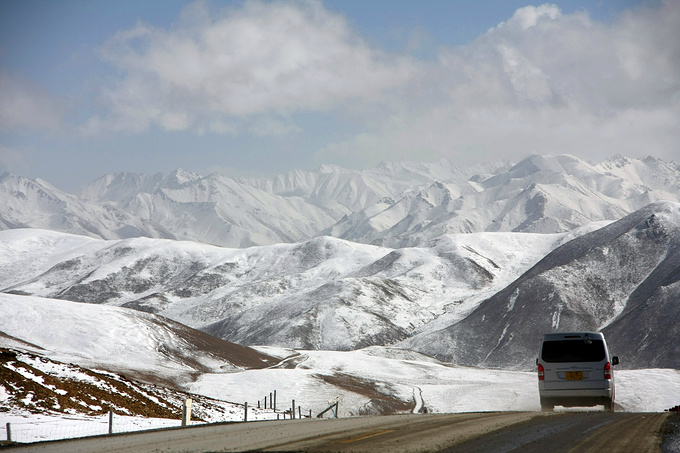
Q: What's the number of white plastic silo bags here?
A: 0